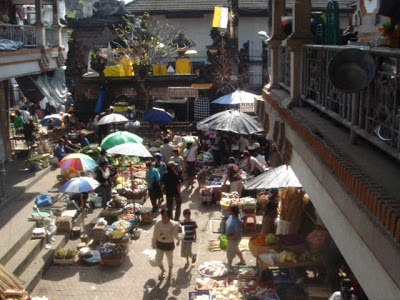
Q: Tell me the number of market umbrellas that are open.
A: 10